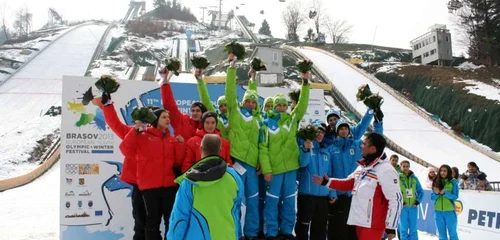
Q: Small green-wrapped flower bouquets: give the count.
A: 11